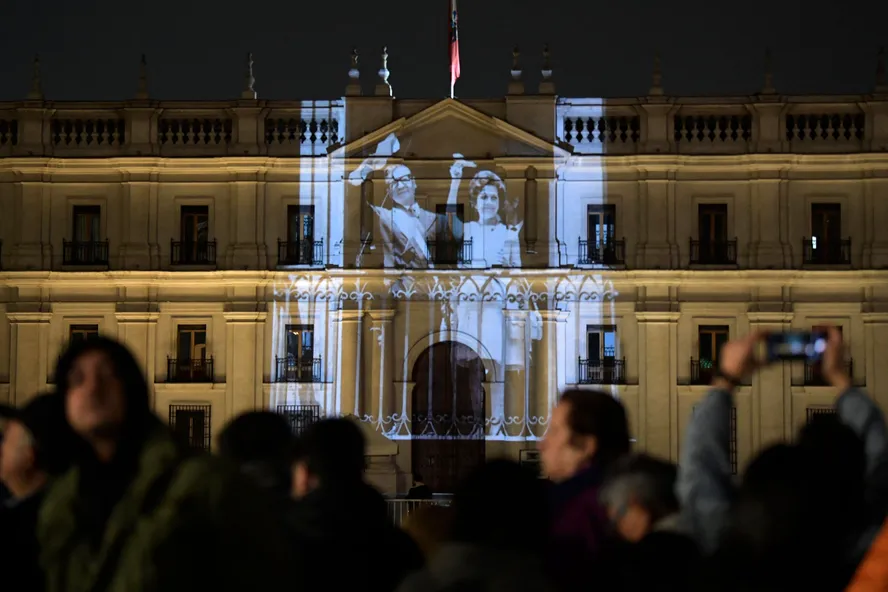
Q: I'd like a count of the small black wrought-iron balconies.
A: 12